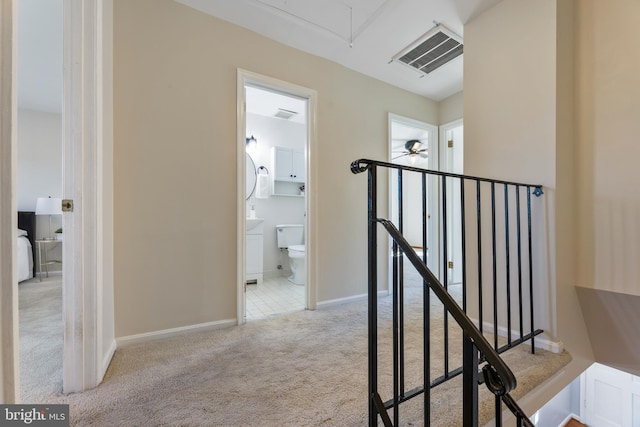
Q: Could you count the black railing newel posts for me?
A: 2